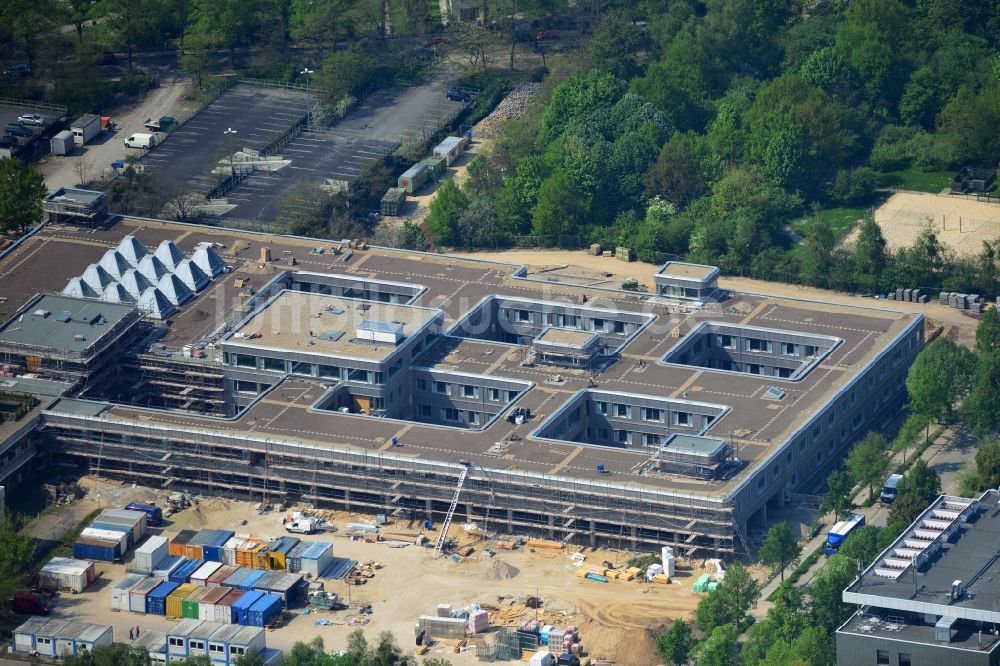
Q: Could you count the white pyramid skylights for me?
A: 12